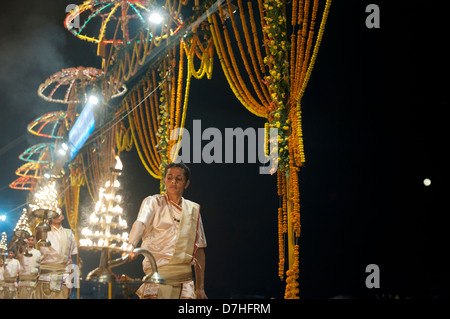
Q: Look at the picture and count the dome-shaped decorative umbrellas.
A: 6